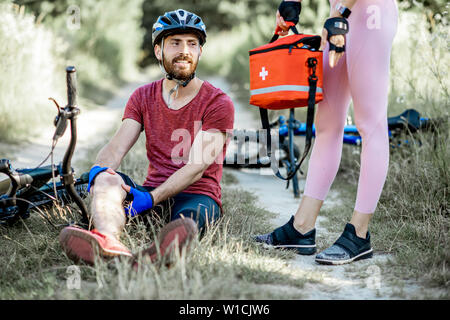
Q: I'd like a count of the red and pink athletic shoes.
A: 2